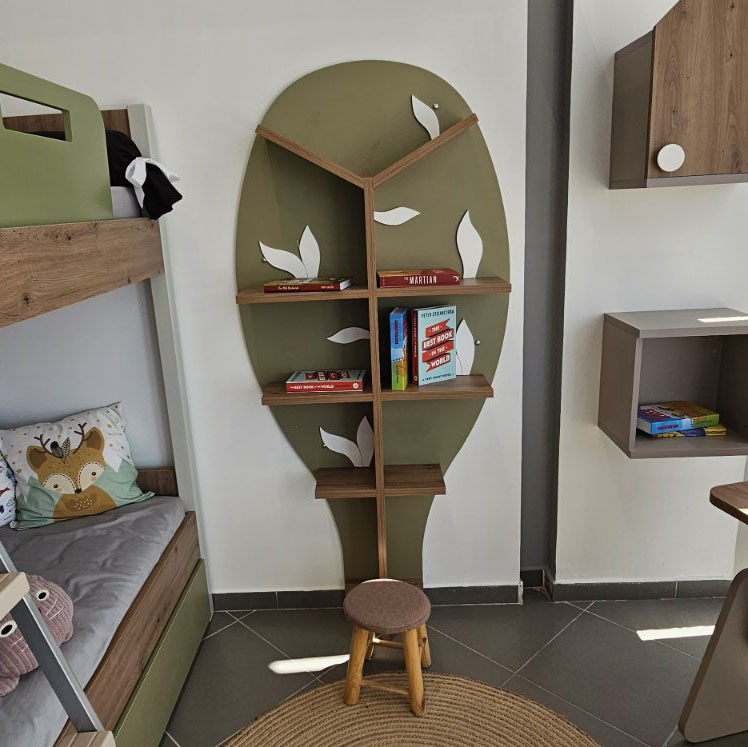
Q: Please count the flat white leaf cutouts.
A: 9